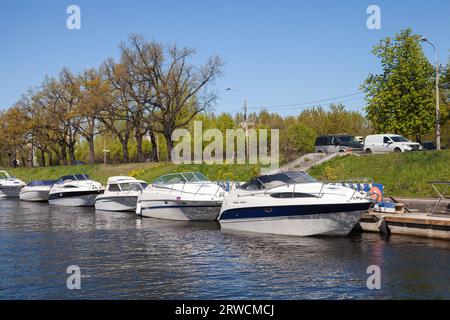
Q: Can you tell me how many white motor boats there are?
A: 6